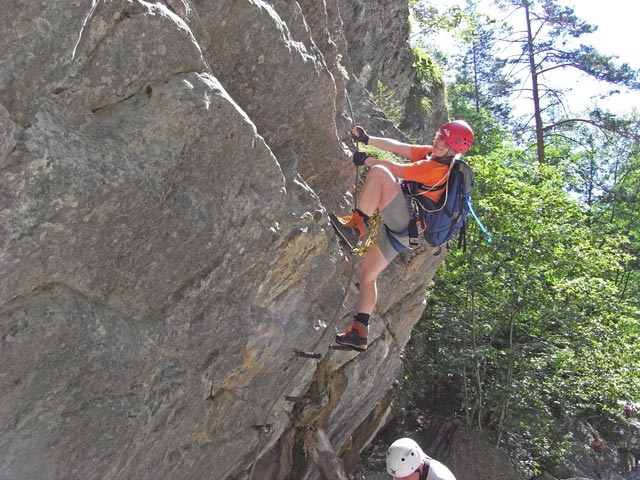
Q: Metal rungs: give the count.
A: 4